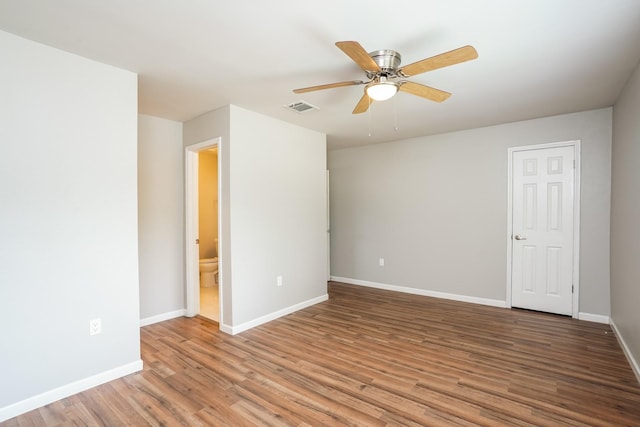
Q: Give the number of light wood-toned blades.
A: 5